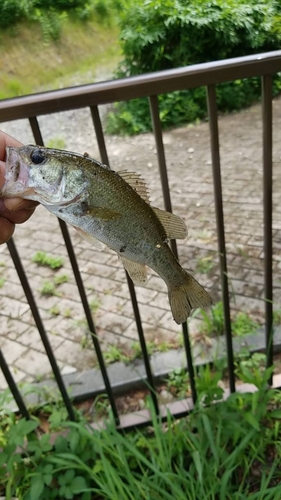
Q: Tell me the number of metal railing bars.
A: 7